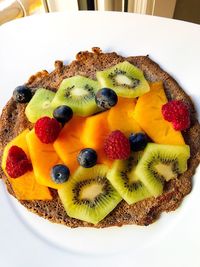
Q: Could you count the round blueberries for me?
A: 6